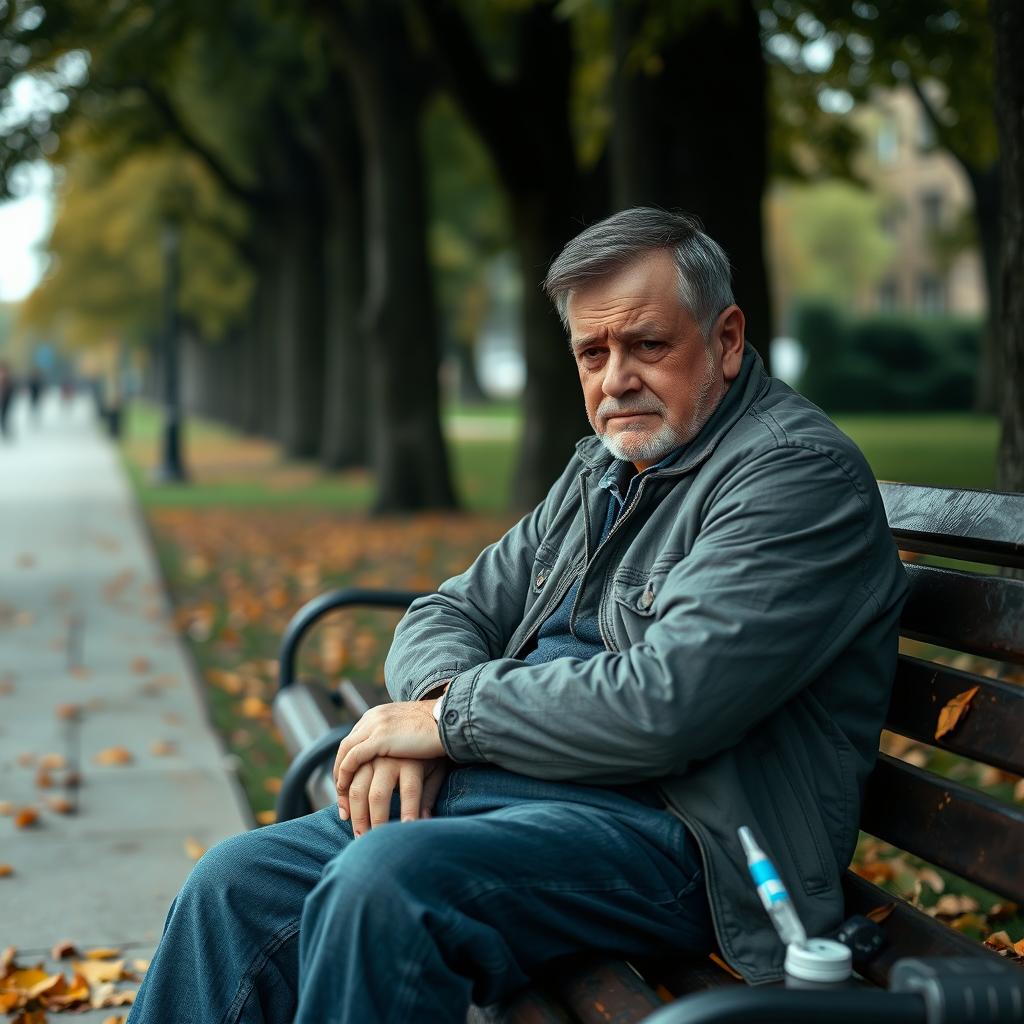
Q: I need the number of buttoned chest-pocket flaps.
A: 2